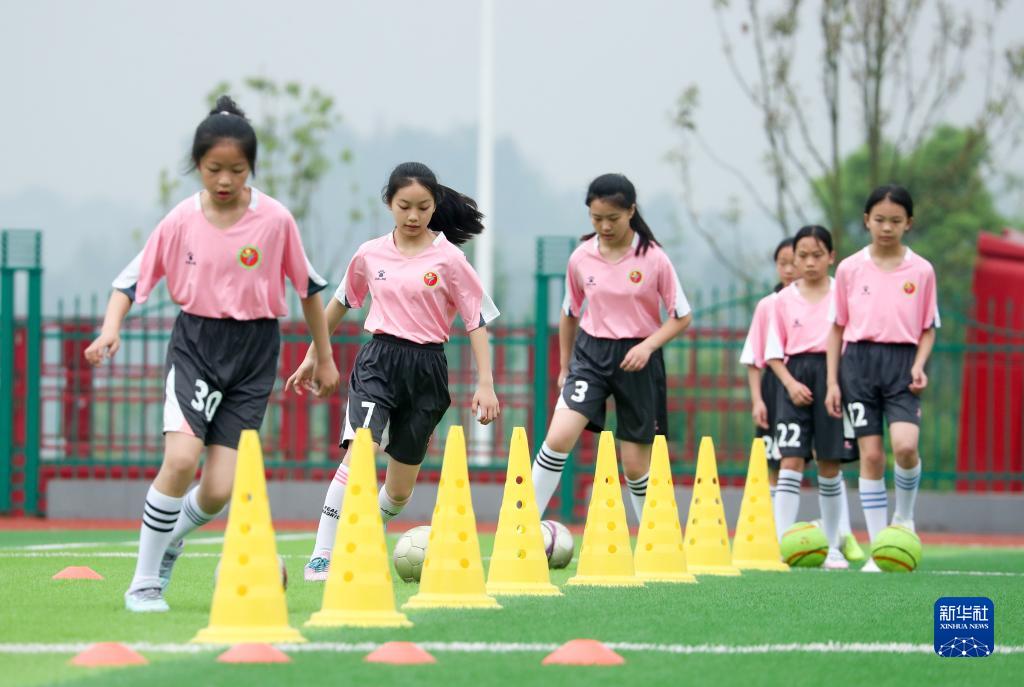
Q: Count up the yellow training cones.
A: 8